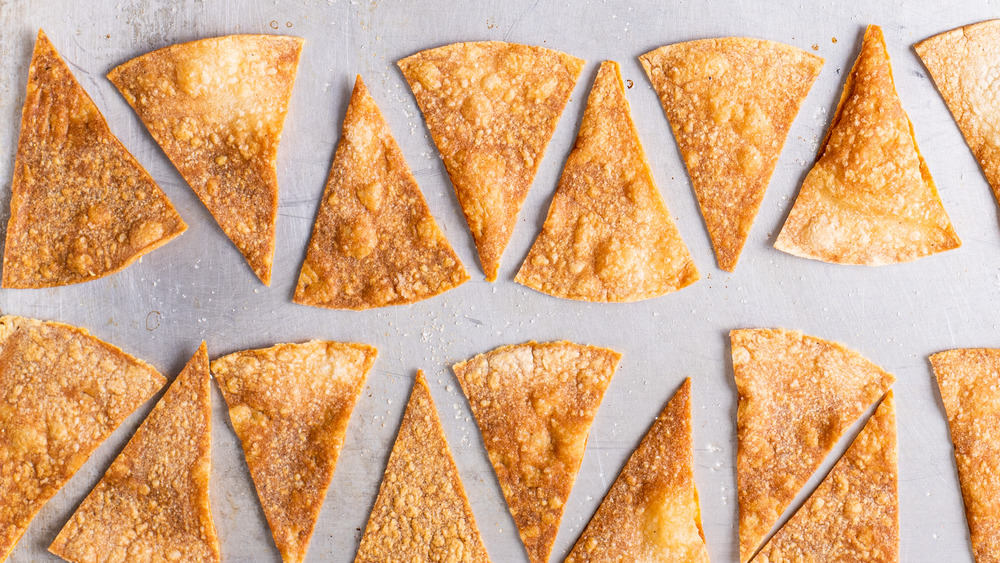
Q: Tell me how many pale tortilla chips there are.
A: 1